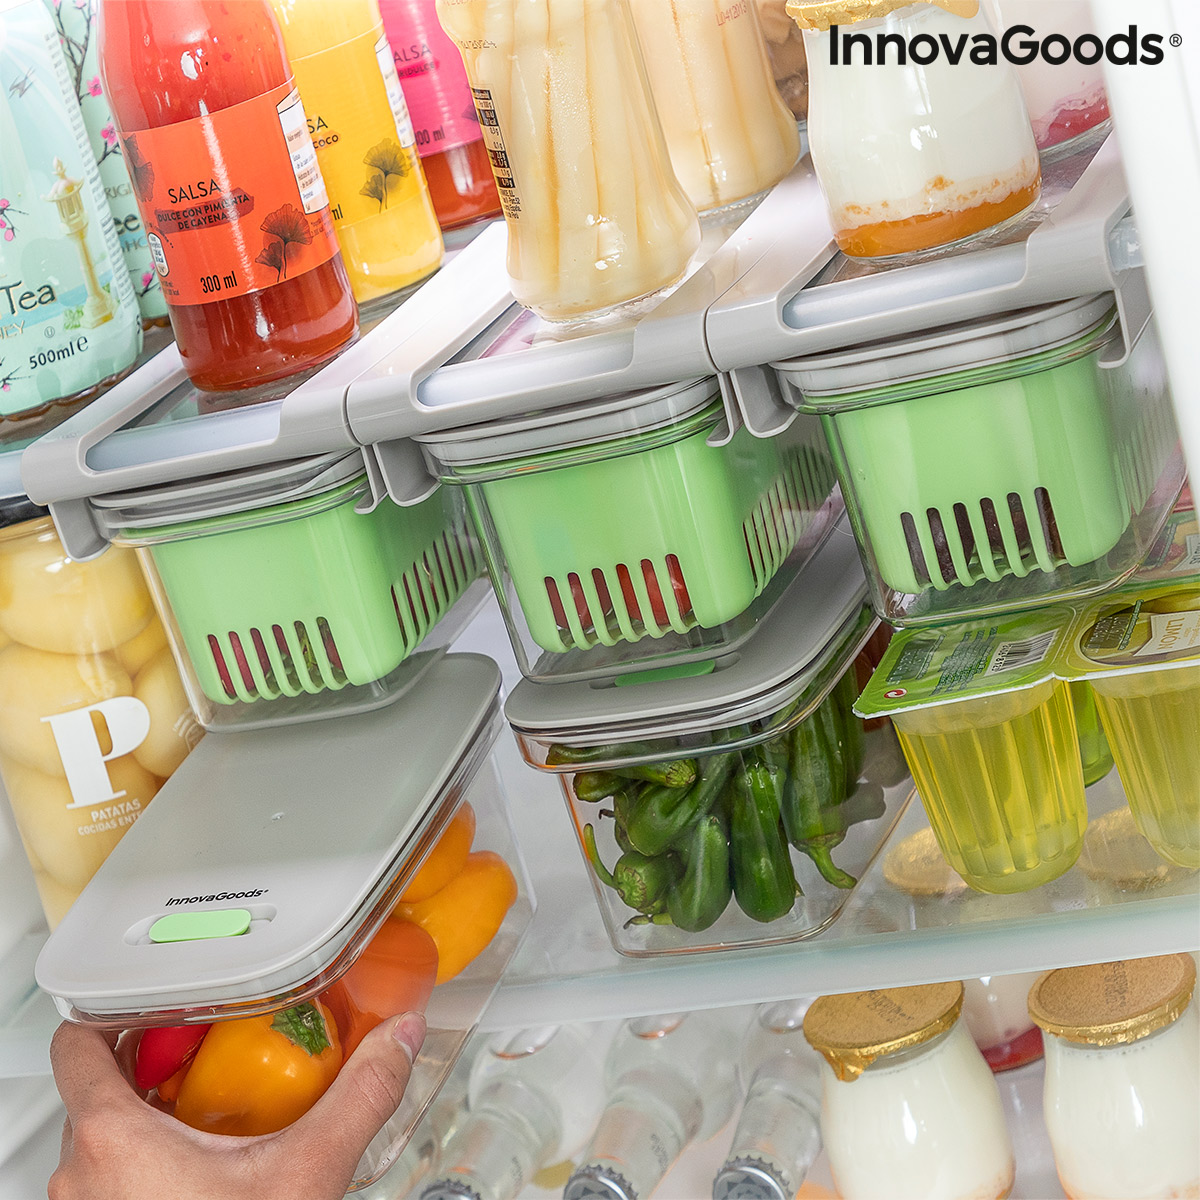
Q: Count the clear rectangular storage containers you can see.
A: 5